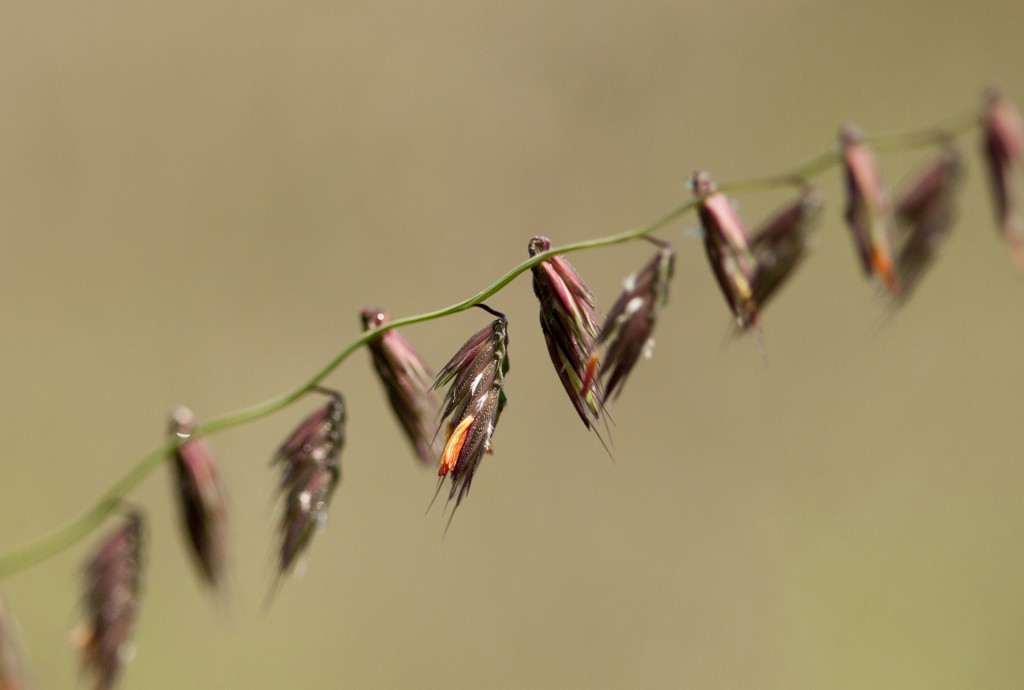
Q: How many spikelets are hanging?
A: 13